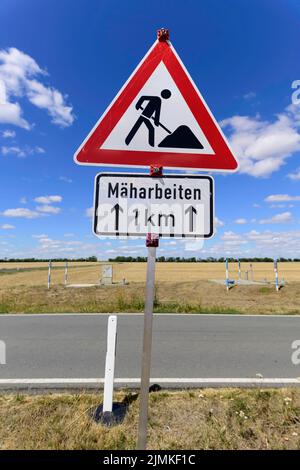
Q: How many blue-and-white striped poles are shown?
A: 5